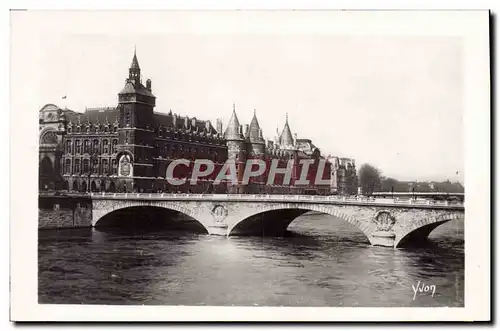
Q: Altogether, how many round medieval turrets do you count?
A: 3